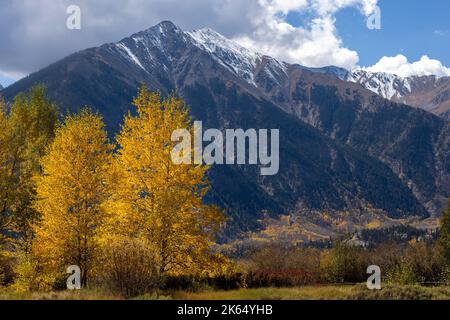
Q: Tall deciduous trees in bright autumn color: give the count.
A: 2